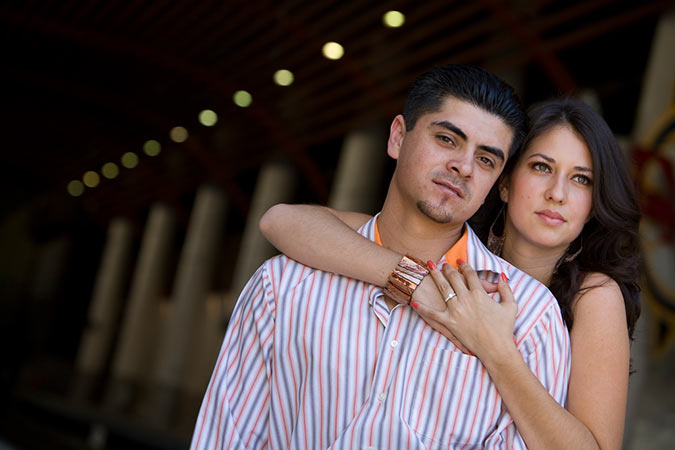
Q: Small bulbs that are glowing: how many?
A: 11